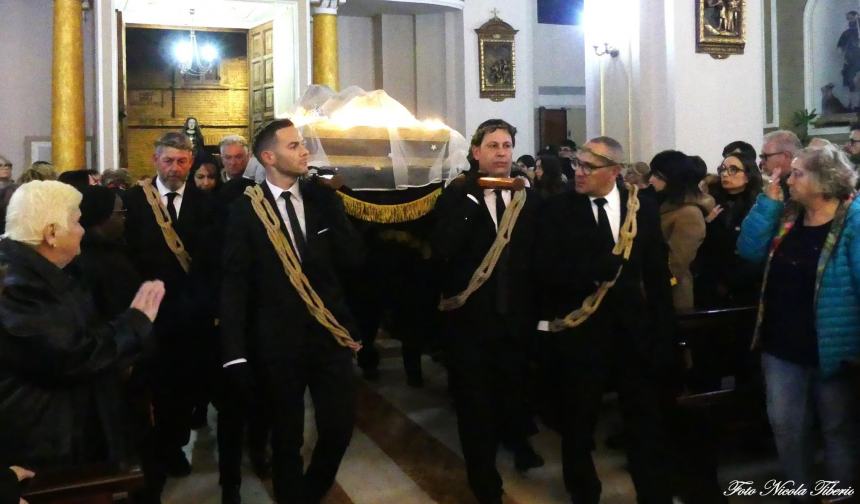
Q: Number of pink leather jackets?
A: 0